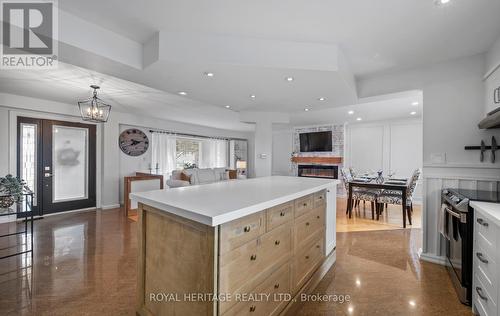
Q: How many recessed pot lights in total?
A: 12